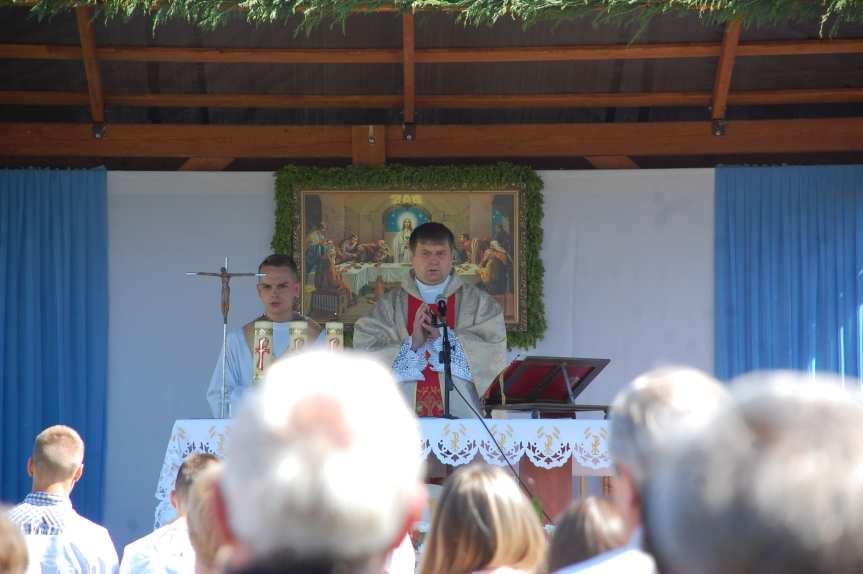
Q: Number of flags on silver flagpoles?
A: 0